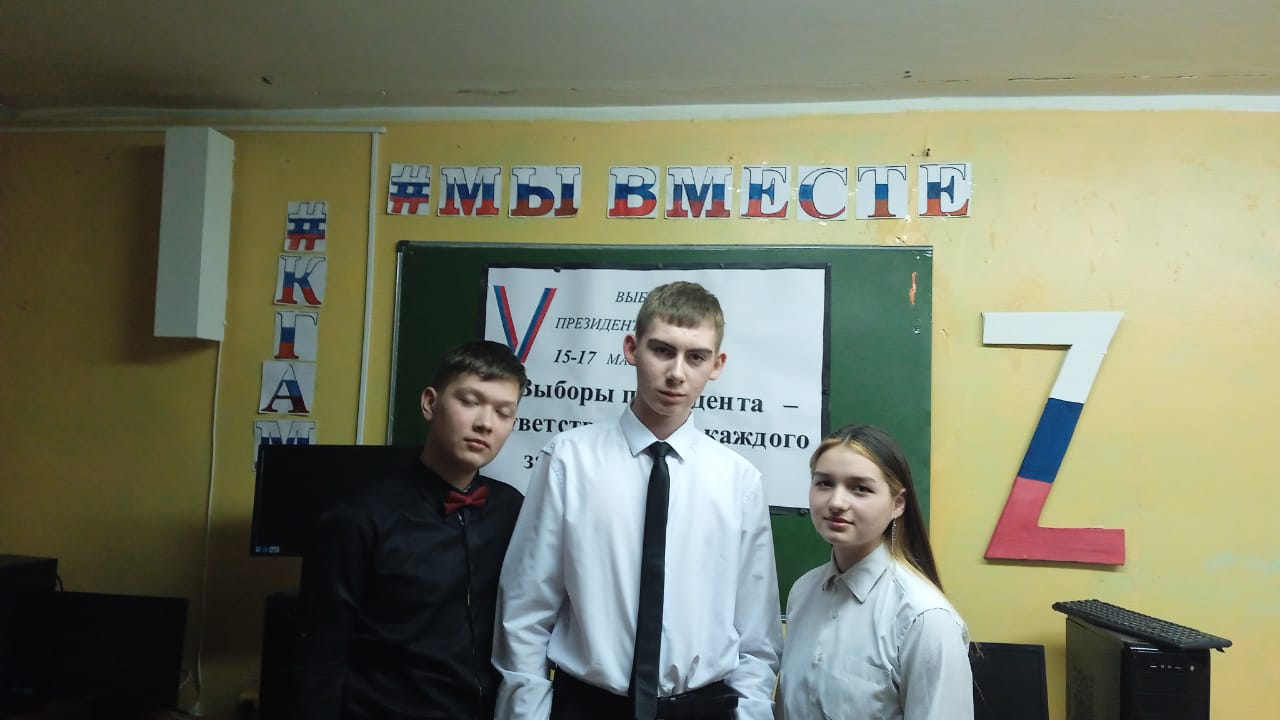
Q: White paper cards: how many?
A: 14